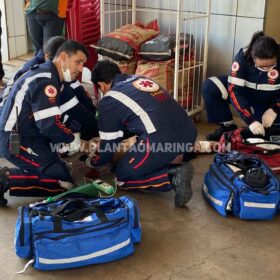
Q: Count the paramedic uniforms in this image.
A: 4